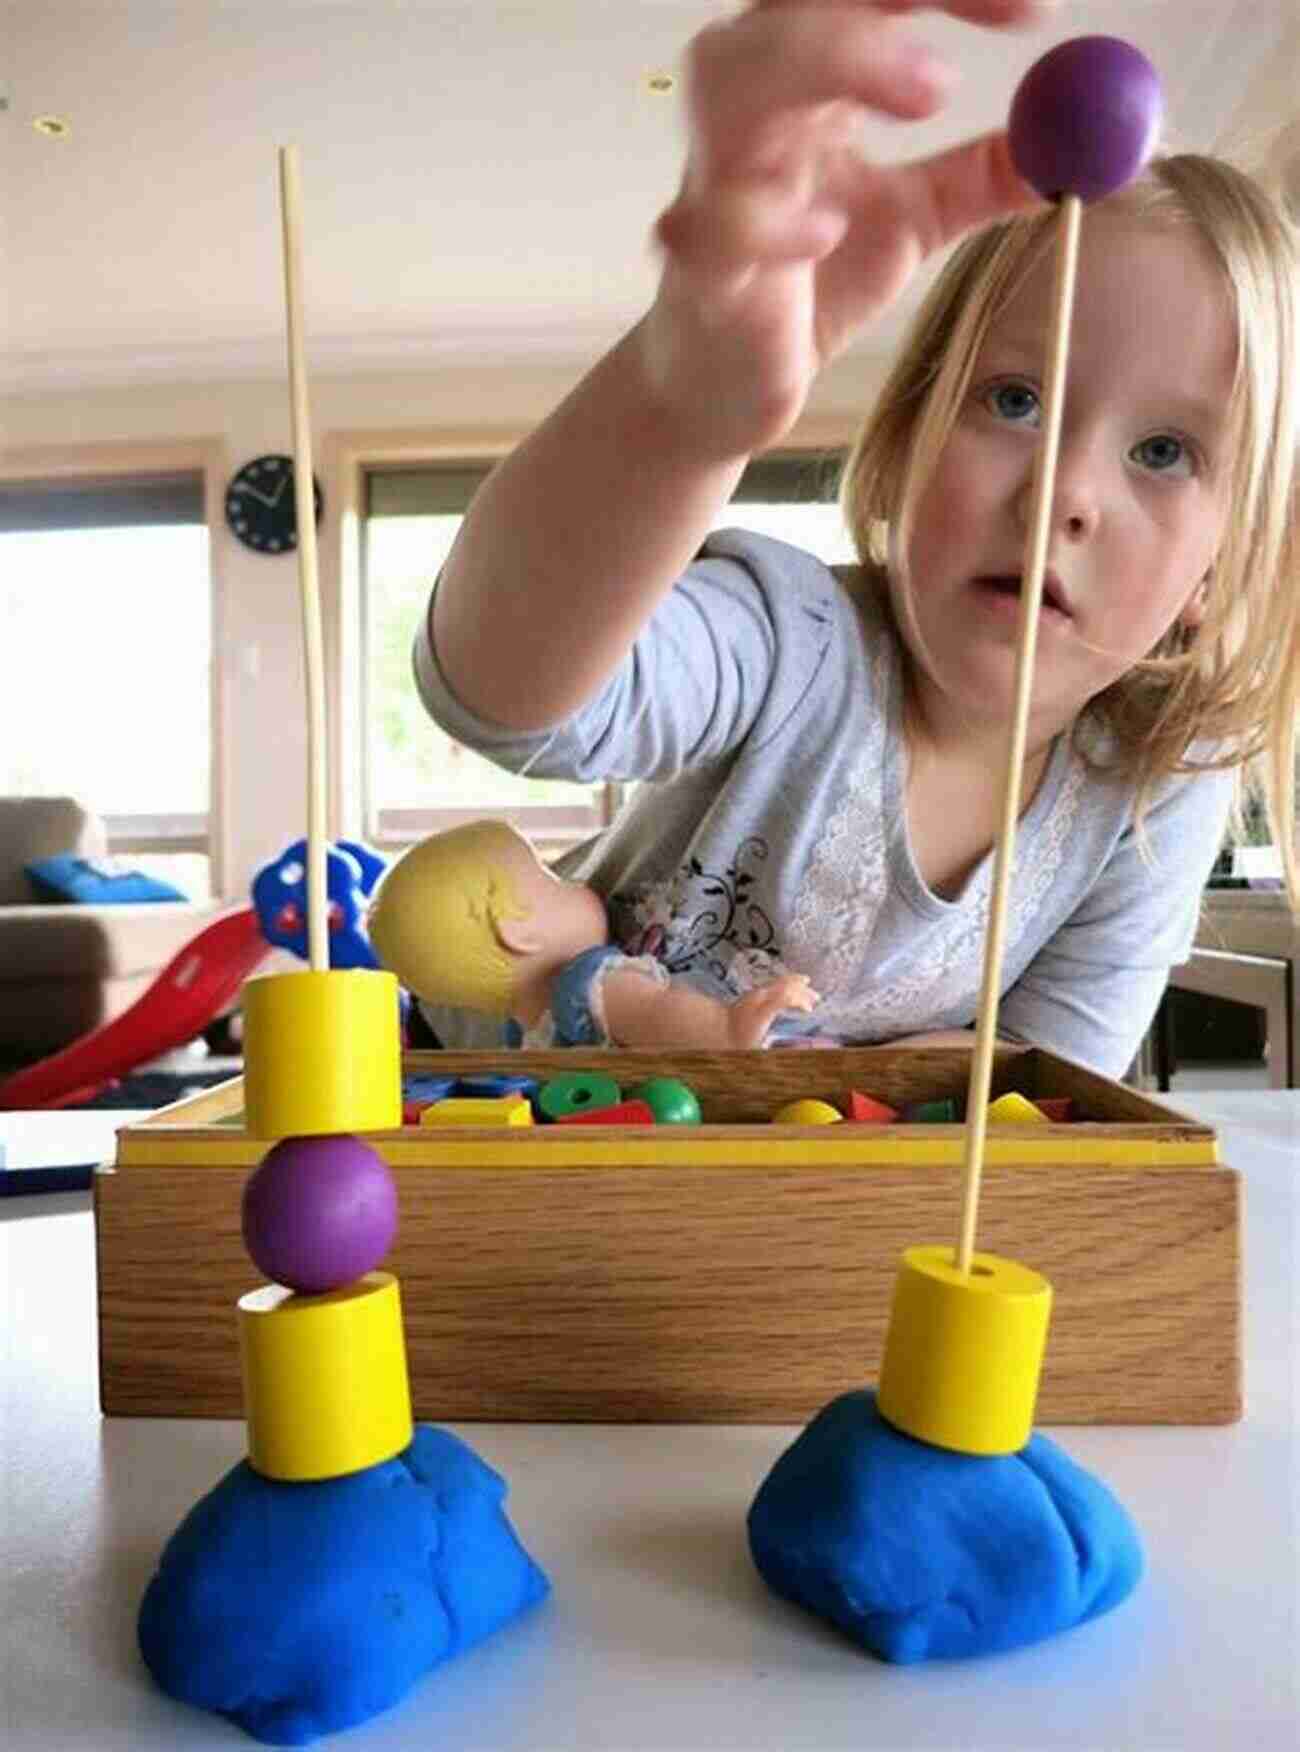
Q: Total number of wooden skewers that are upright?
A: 2